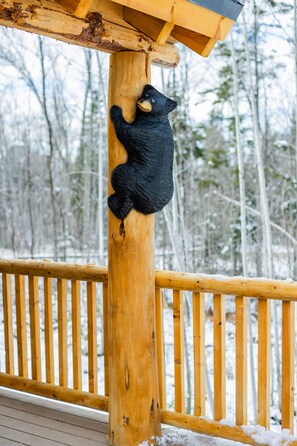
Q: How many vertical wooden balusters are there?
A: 15